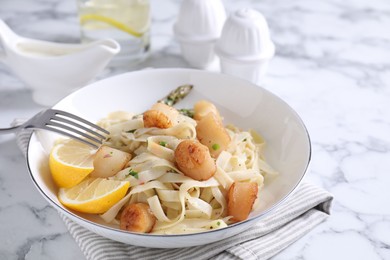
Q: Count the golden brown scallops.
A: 7